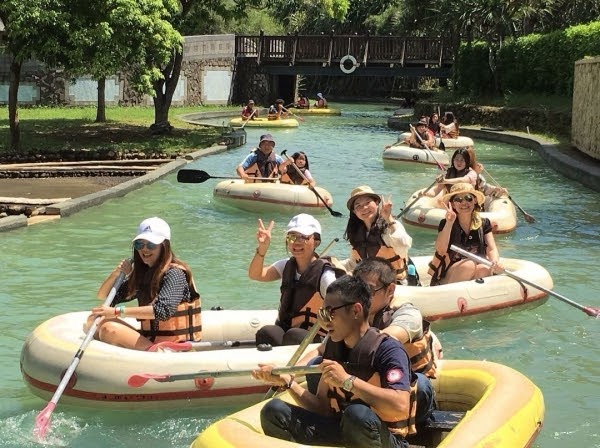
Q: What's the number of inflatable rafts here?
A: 9